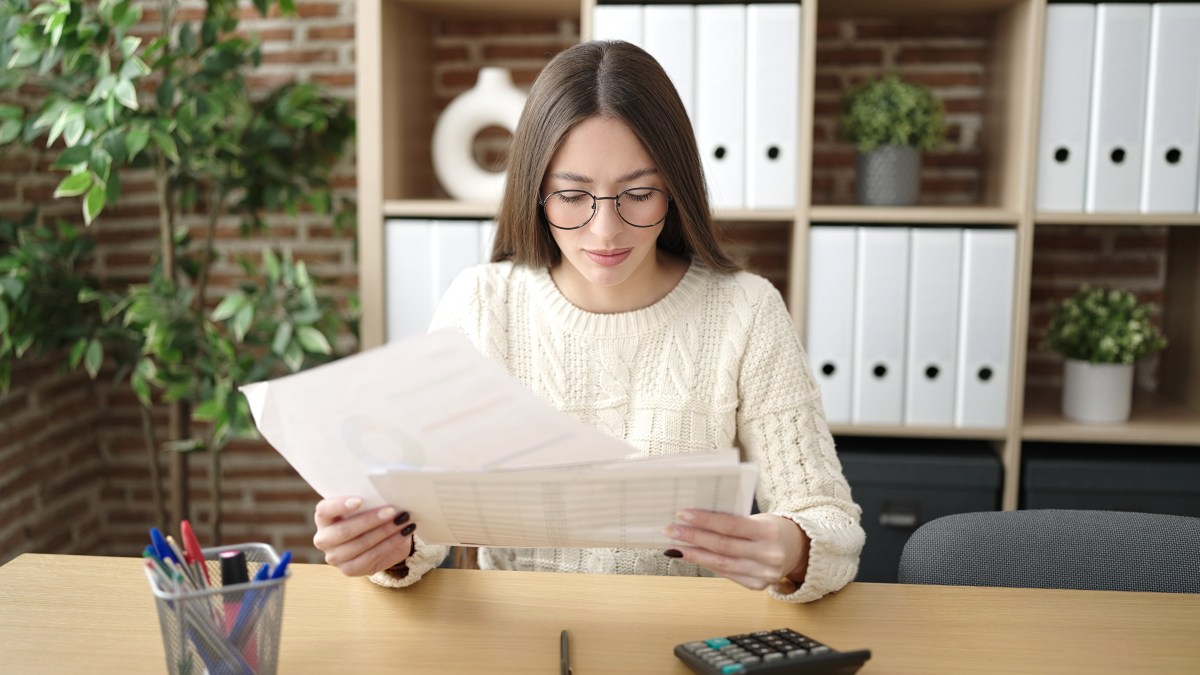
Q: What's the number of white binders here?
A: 14